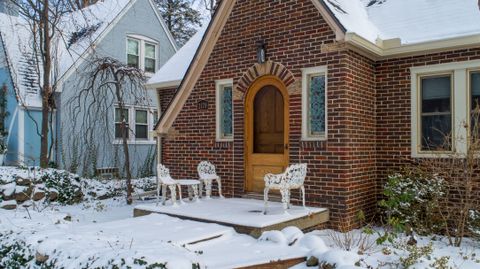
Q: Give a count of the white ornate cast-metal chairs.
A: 3